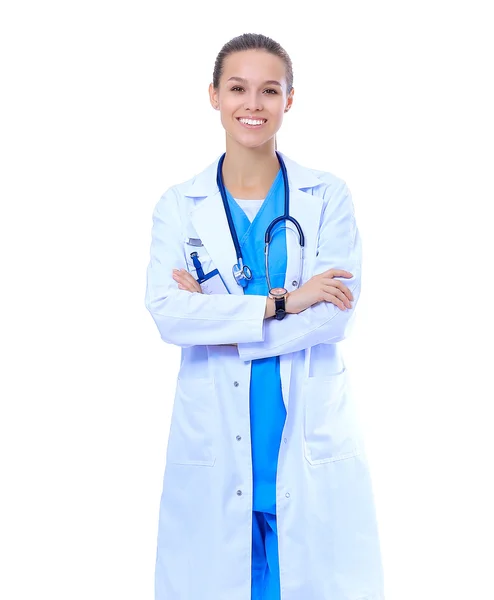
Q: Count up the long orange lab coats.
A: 0